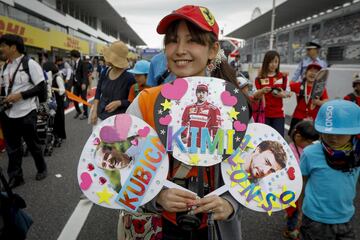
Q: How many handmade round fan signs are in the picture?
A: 3